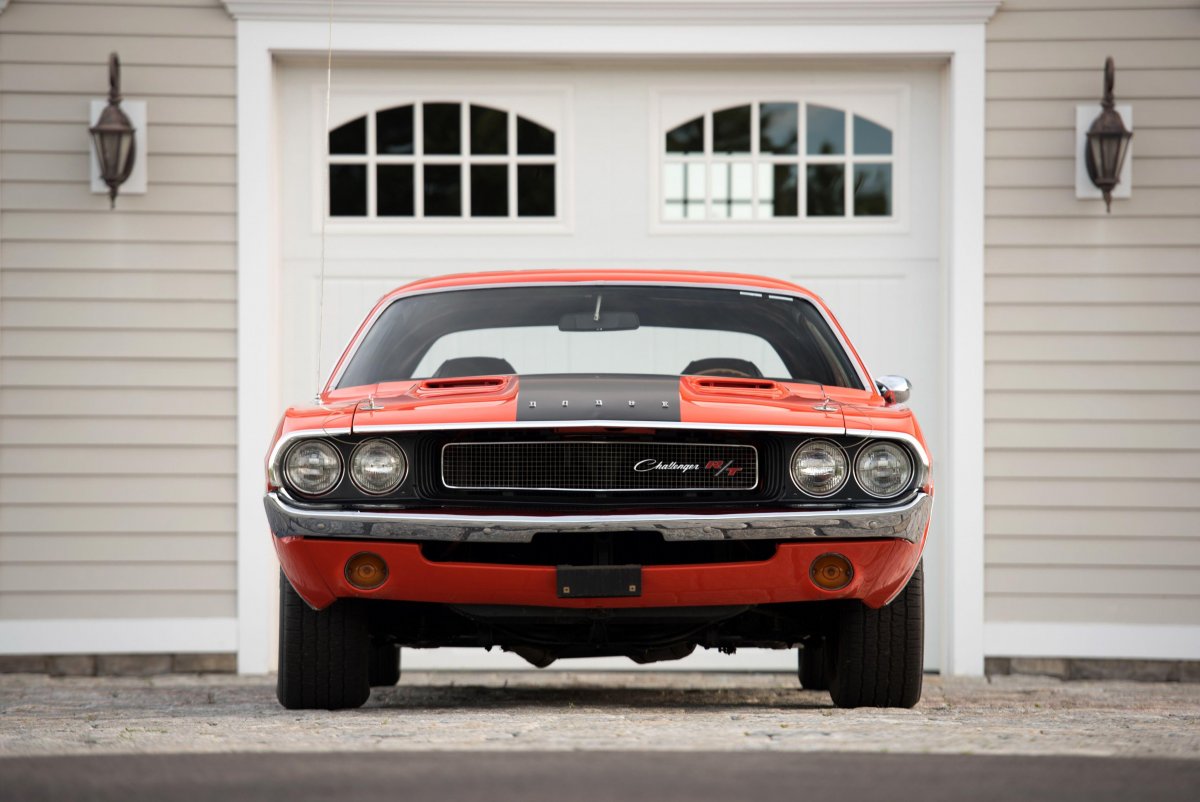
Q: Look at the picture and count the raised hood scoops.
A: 2